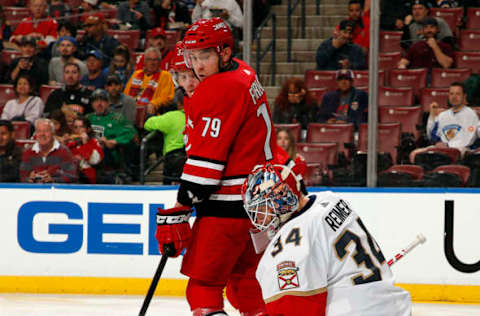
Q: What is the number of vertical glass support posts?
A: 2